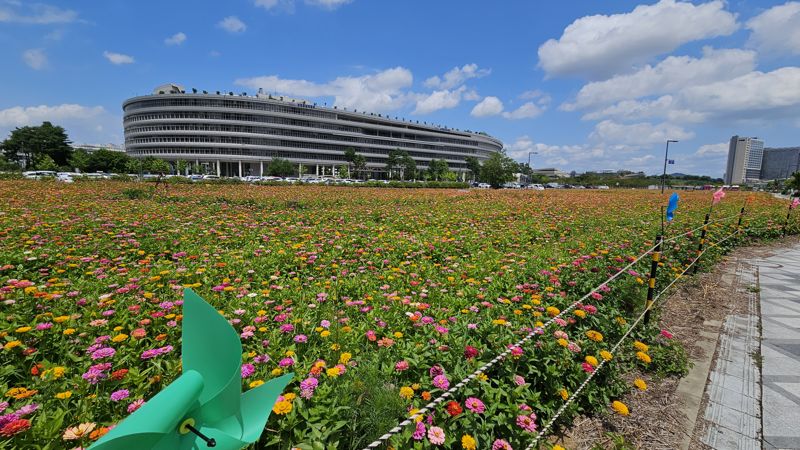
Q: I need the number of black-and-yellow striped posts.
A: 4